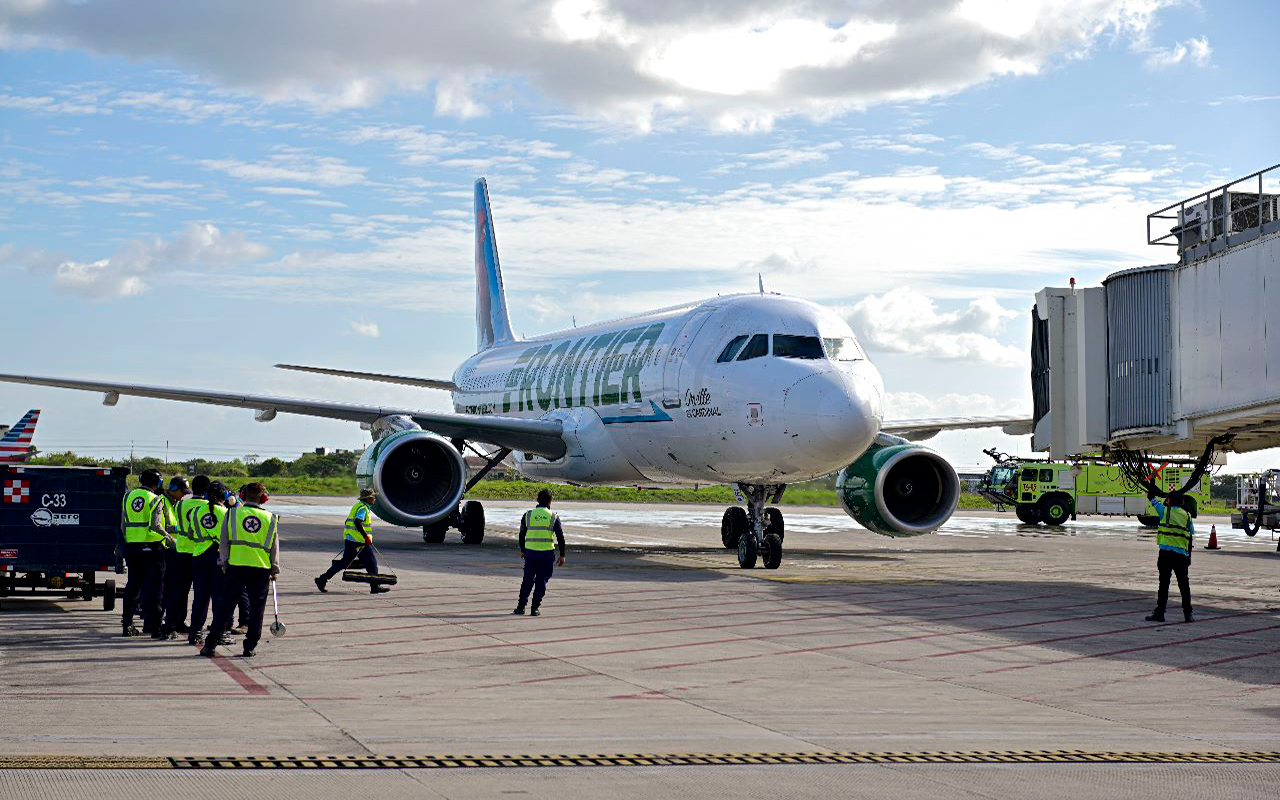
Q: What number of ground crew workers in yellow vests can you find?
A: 8